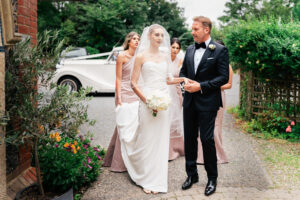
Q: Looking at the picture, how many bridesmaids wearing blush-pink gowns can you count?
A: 3